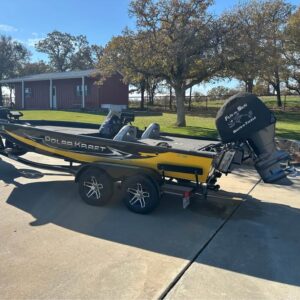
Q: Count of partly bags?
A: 0